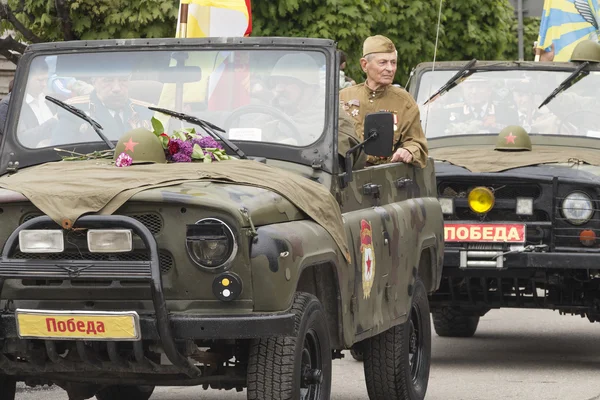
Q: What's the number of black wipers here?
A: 4